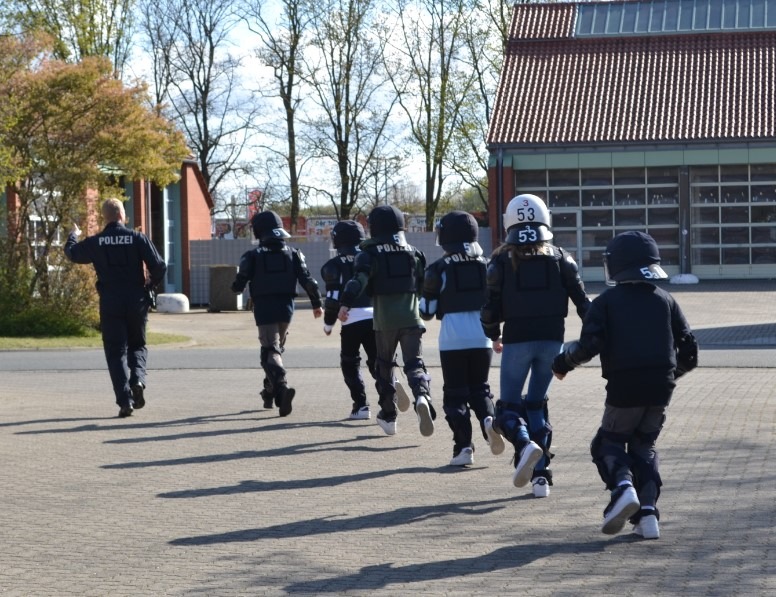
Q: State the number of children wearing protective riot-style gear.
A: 6